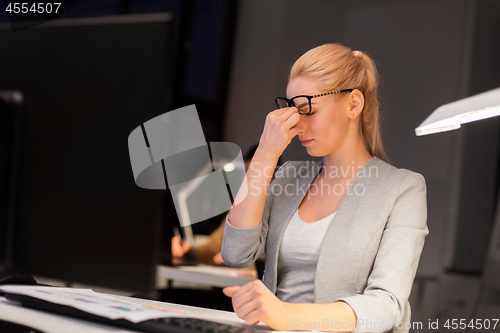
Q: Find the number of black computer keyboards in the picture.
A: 1